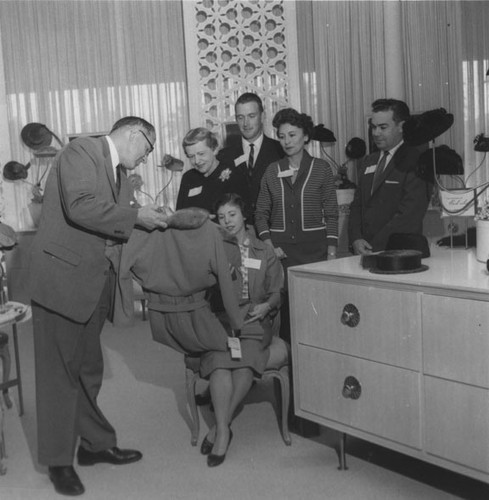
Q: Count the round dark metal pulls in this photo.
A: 2